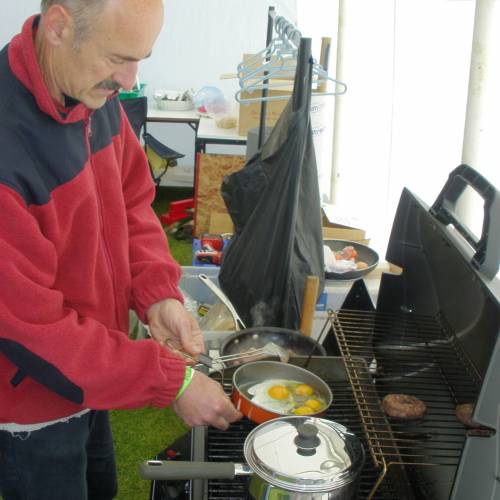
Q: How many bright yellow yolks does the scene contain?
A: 4